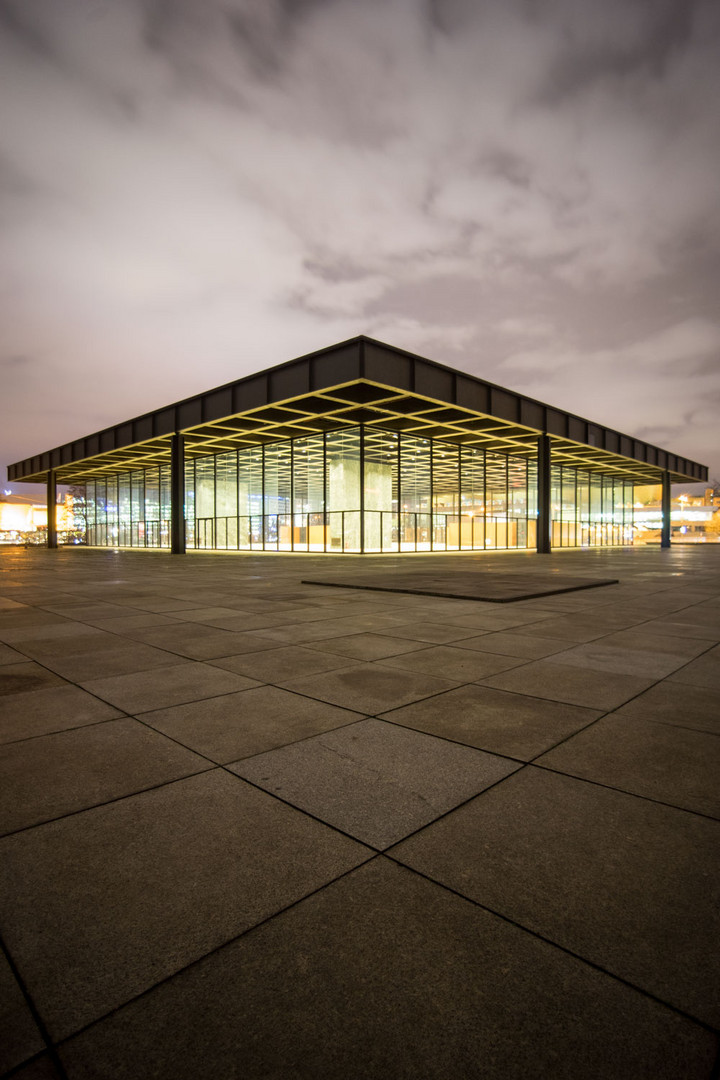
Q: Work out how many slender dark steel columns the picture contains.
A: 4